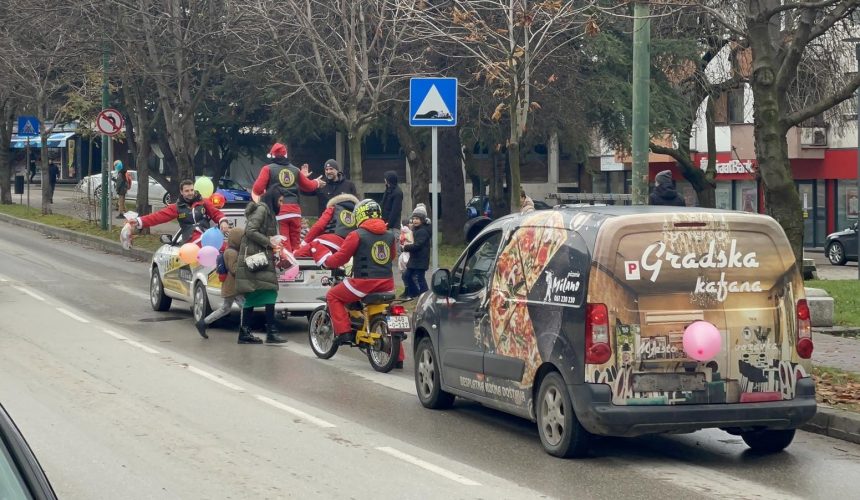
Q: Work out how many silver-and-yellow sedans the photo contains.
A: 1